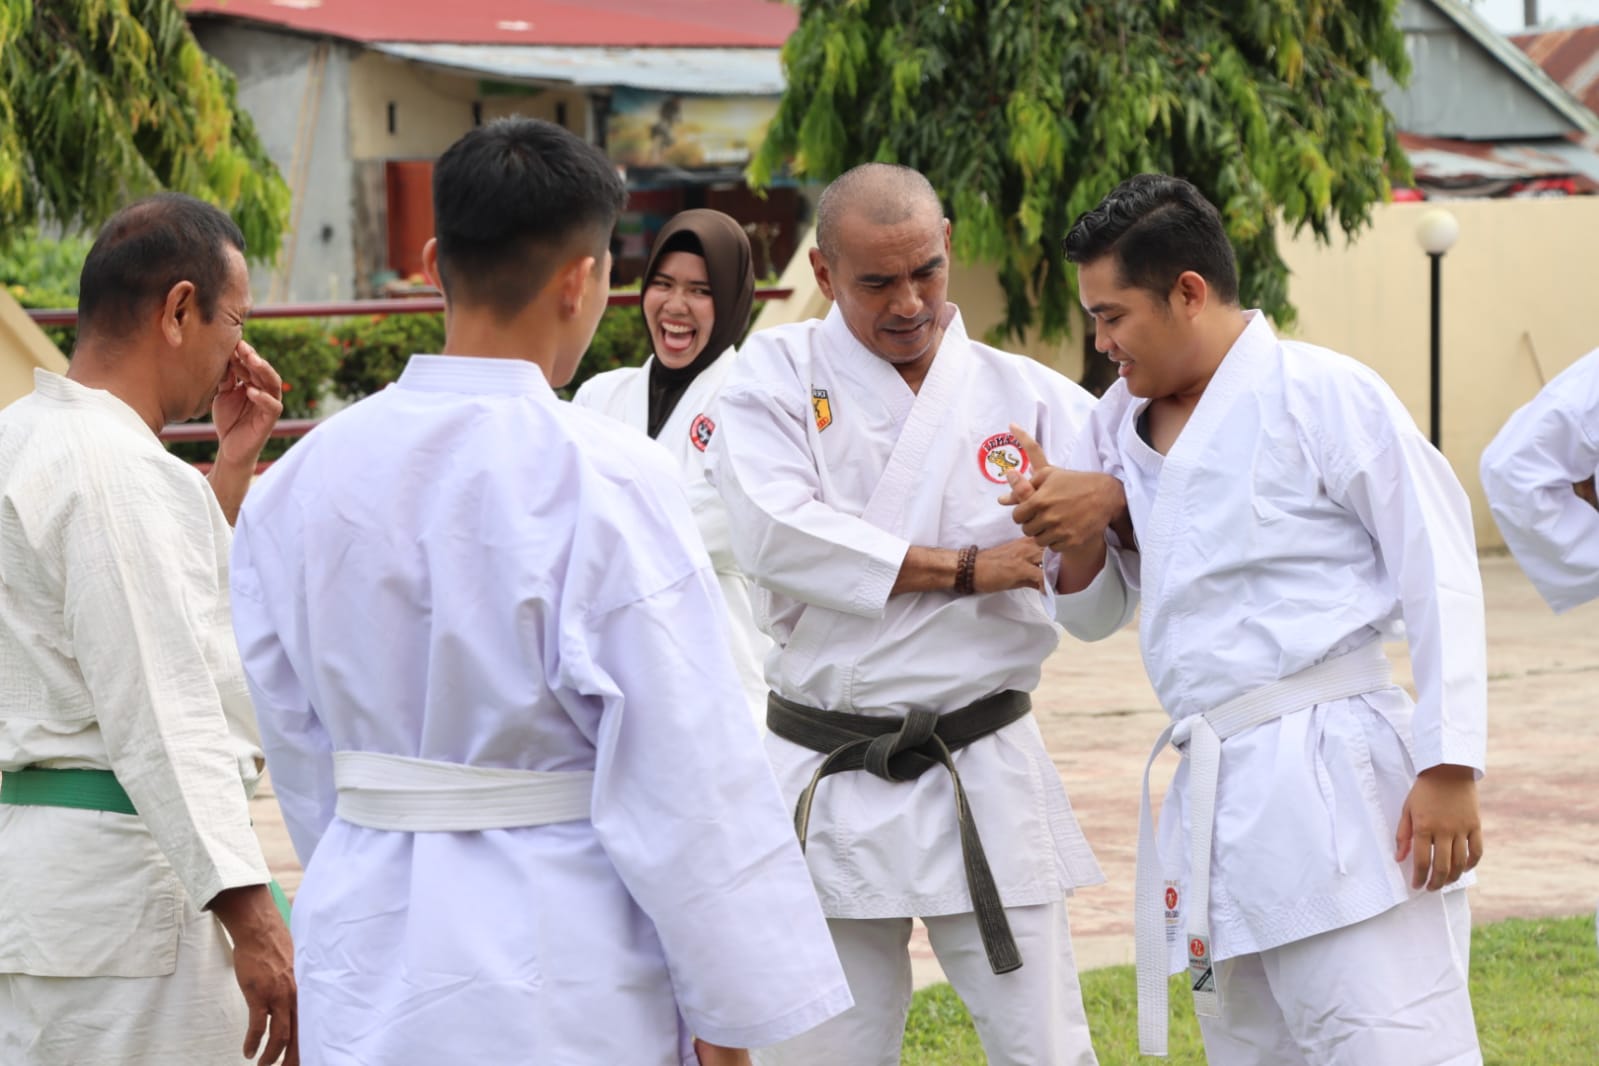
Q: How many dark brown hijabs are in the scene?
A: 1